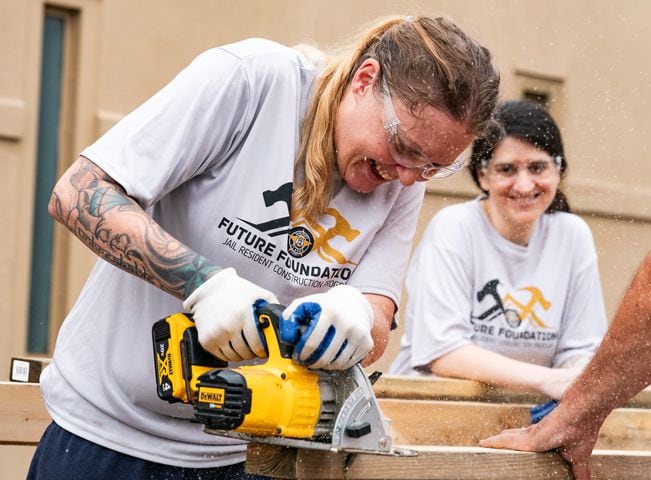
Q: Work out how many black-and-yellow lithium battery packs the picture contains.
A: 1